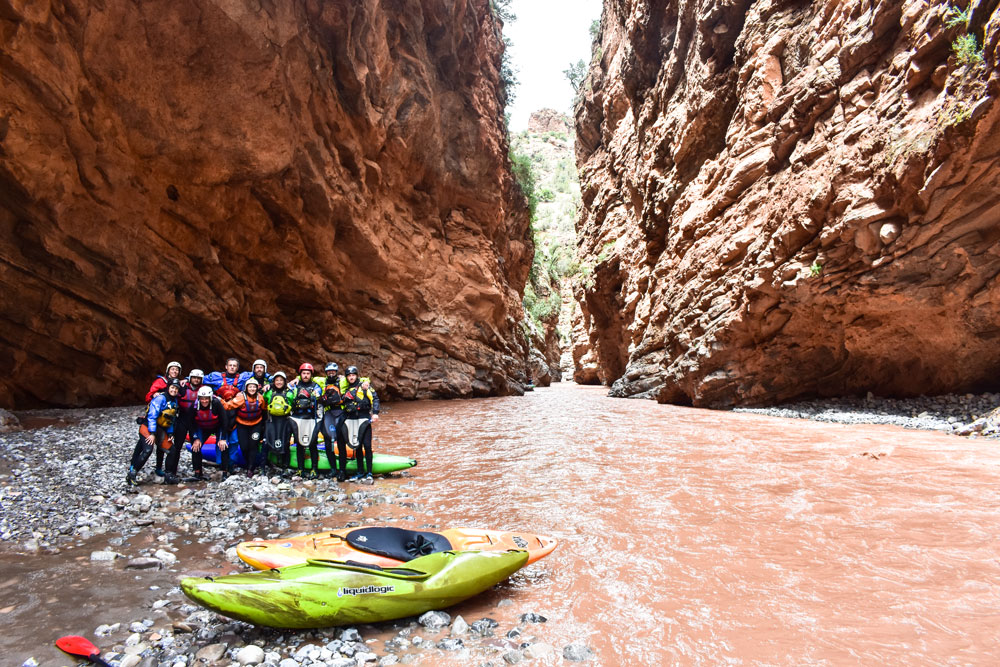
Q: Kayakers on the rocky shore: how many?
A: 11